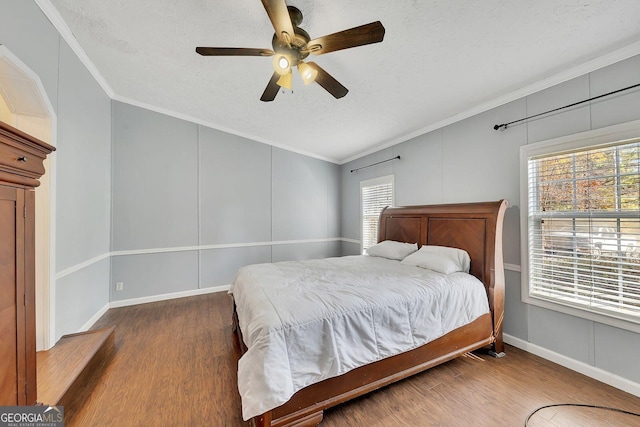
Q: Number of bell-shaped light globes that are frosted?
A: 3